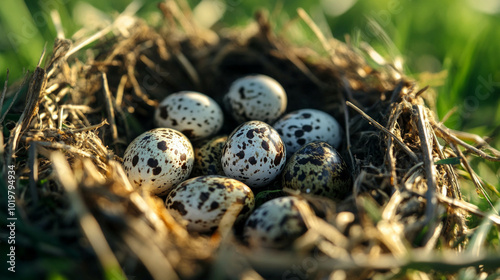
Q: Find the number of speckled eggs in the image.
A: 9